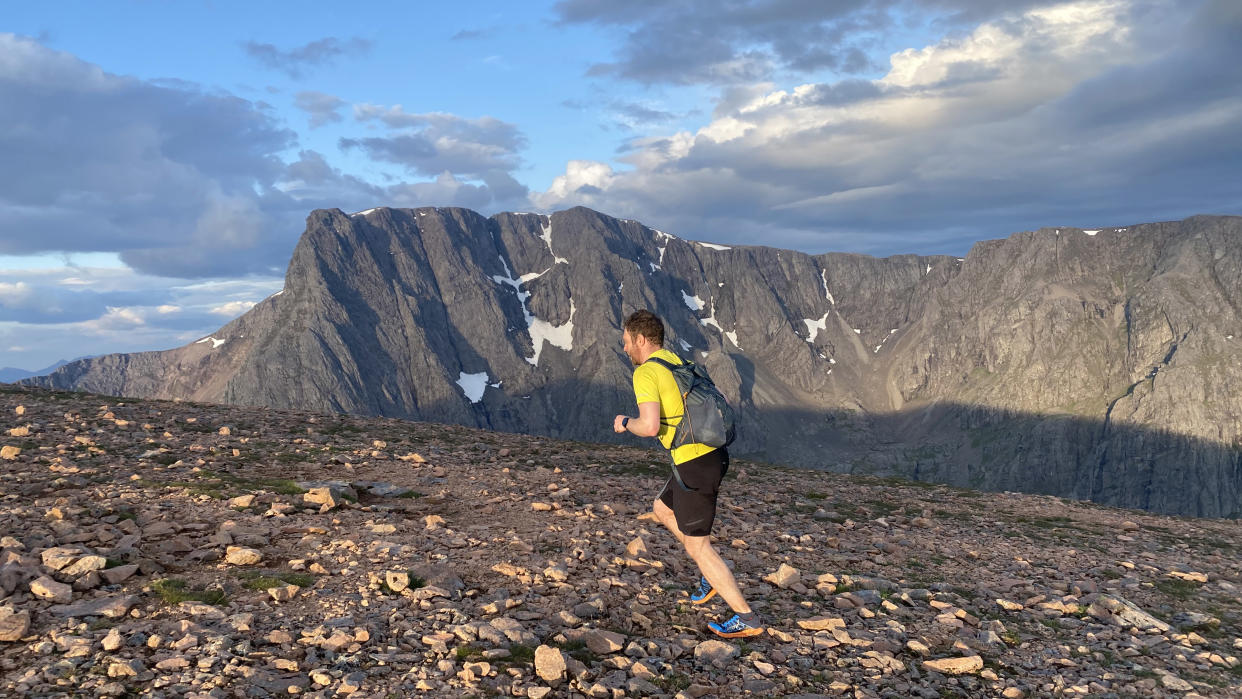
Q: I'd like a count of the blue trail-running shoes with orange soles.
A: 2